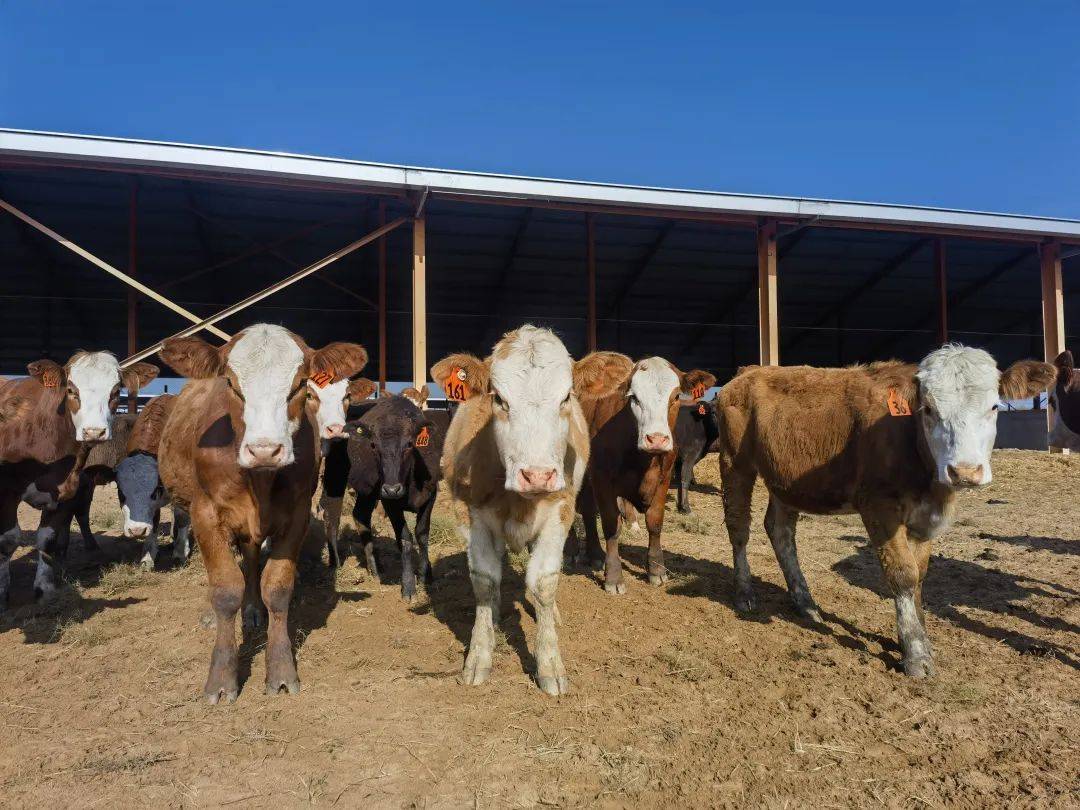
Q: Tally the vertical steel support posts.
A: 7